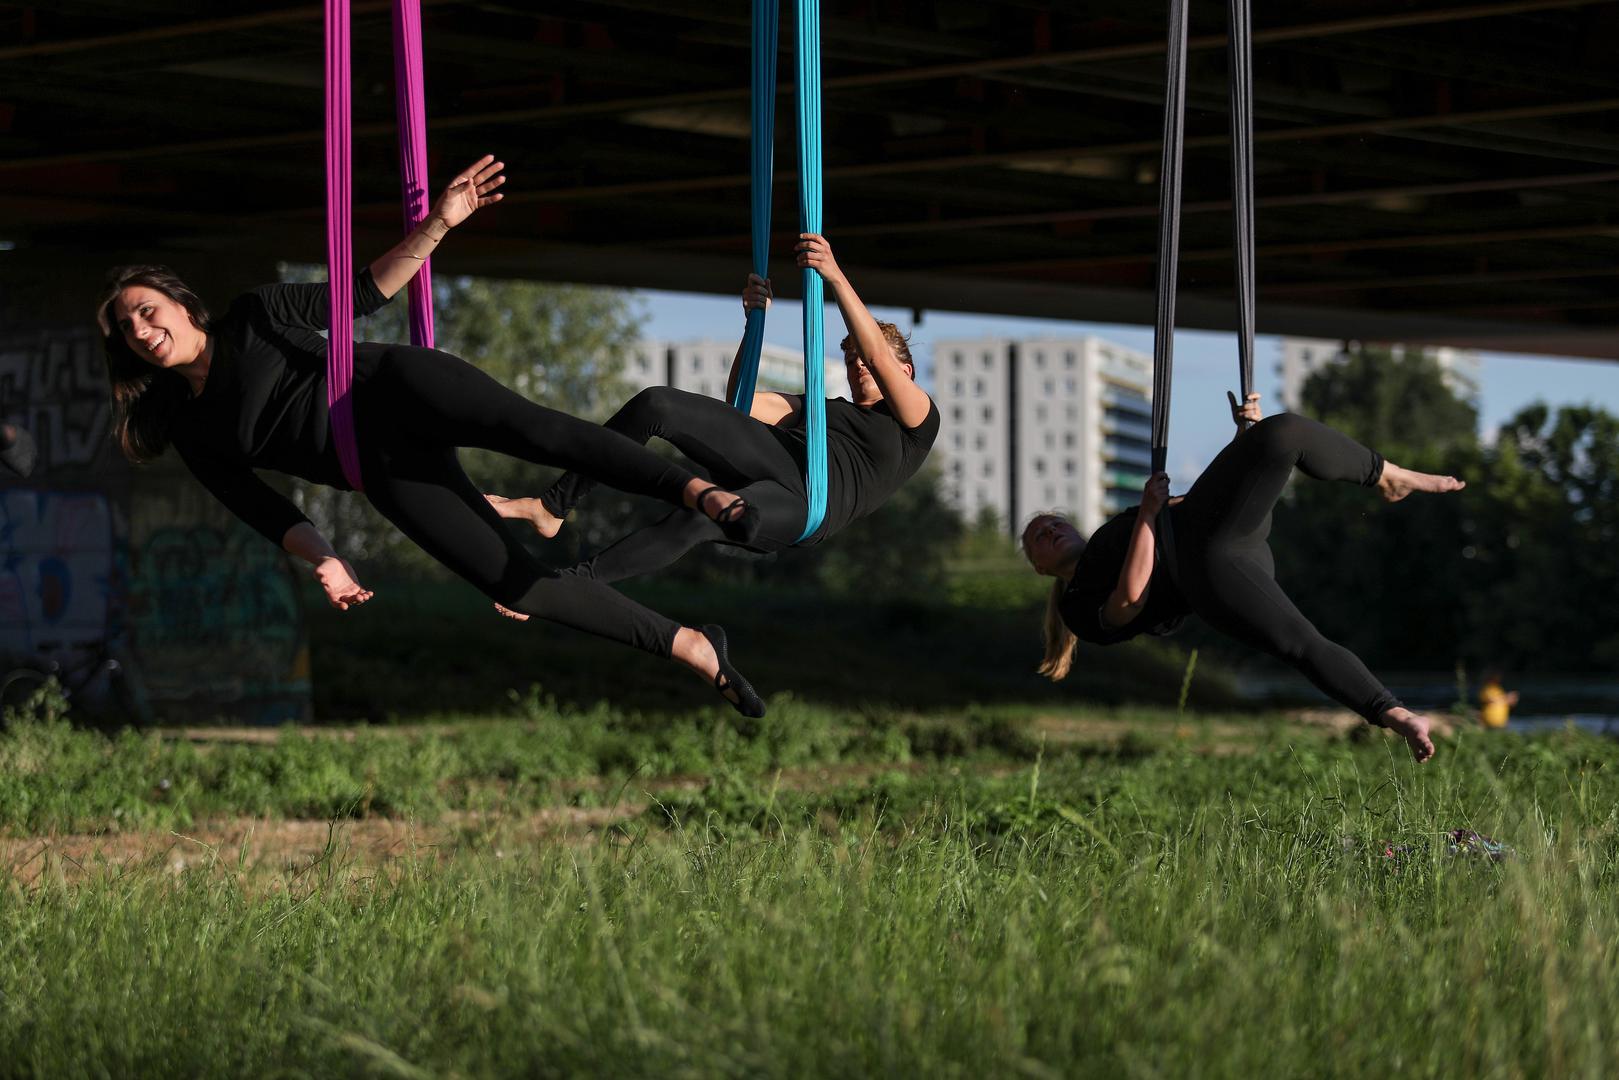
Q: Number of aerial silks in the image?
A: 3